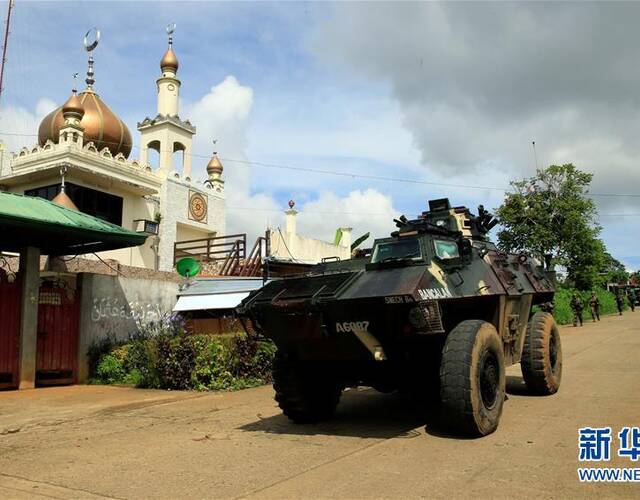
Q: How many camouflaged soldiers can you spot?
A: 4